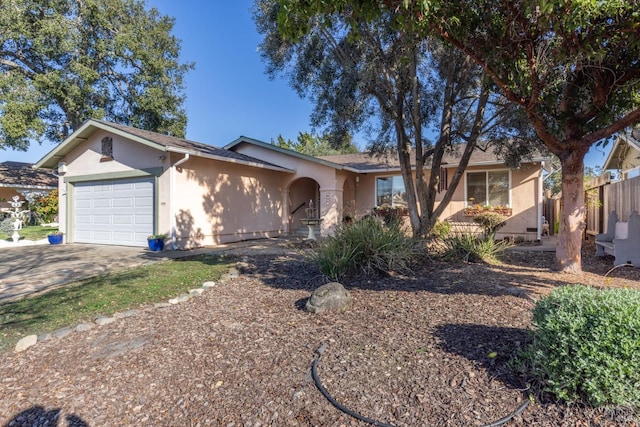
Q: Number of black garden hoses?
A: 1